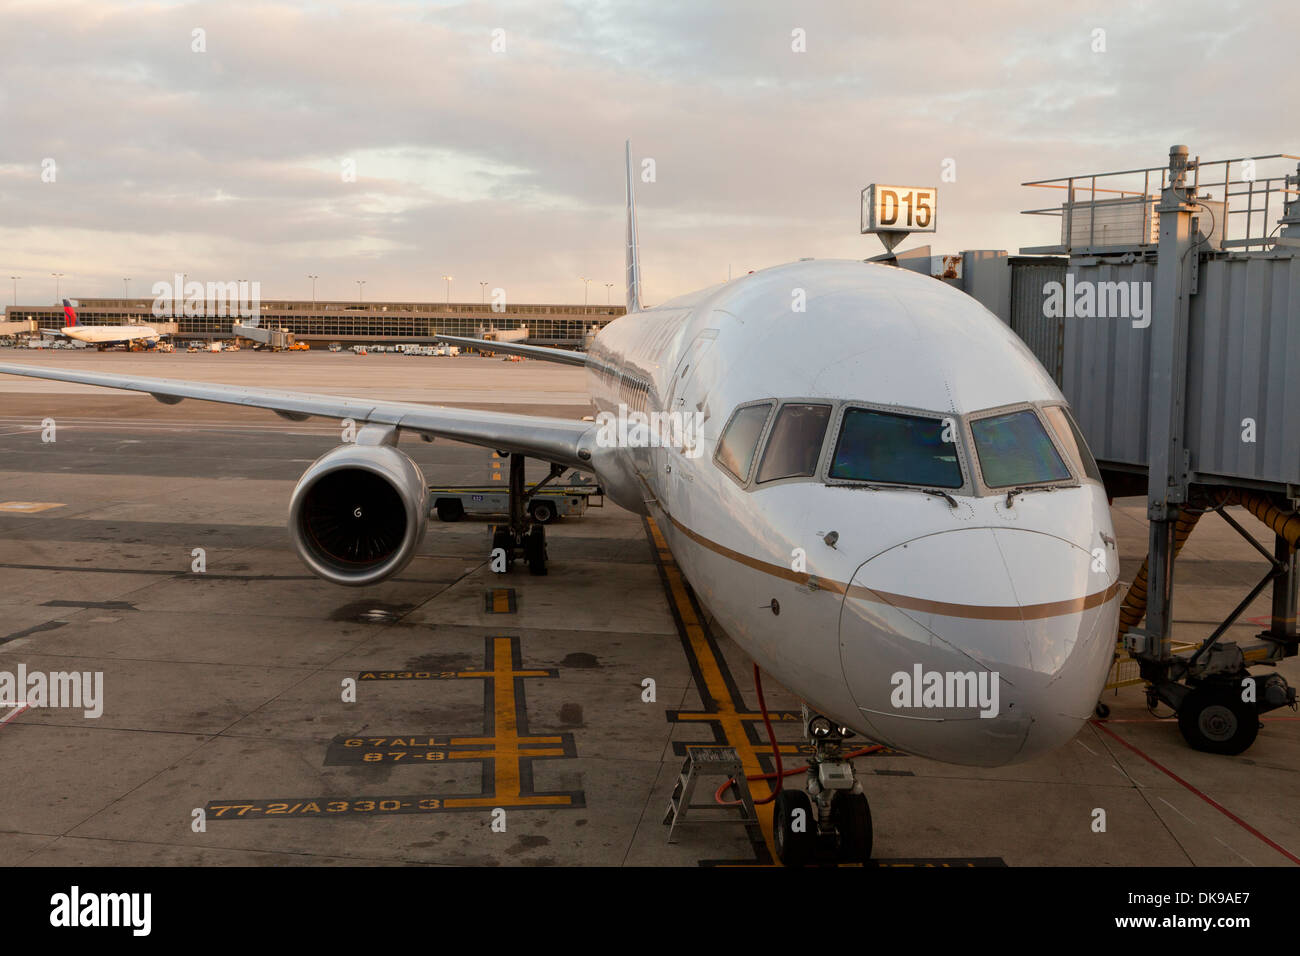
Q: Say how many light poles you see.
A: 11